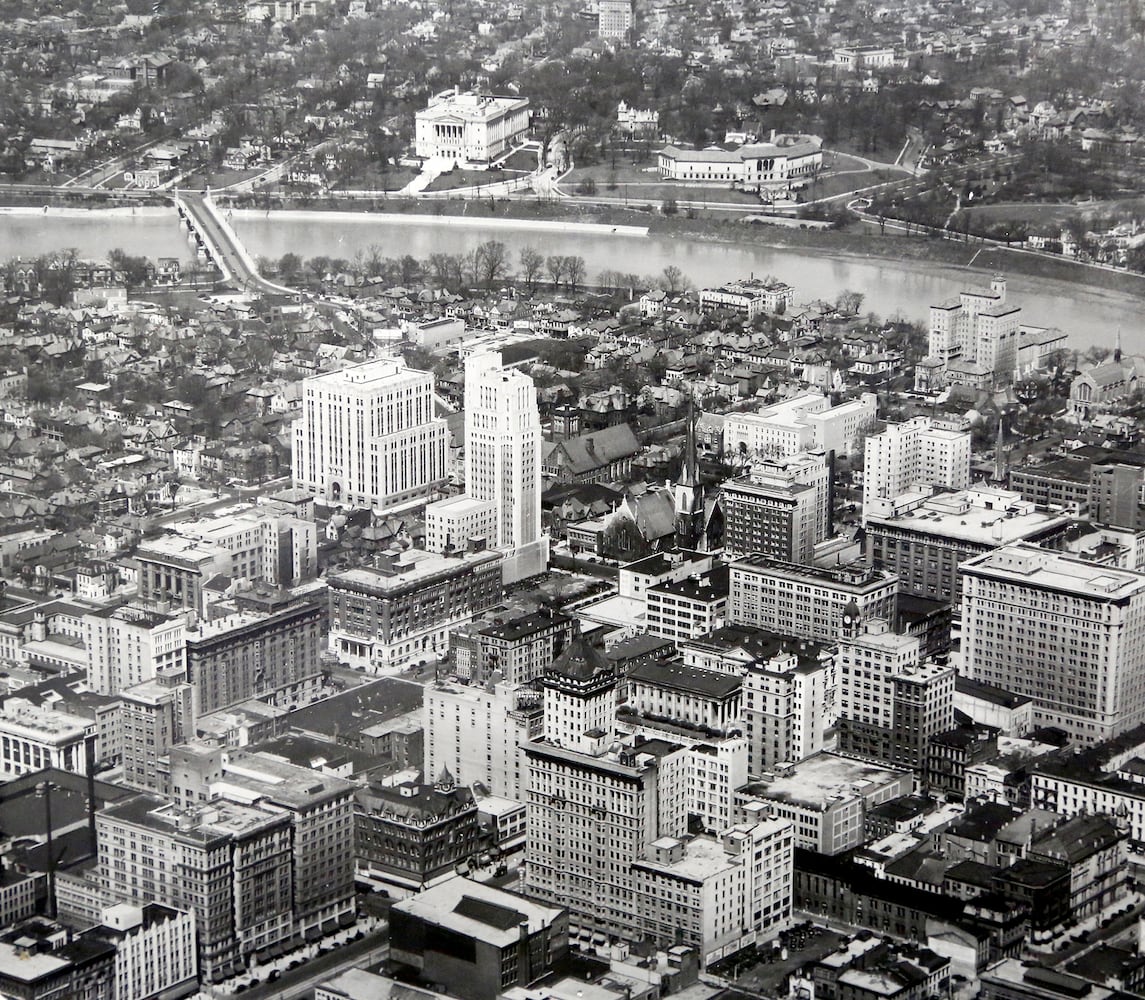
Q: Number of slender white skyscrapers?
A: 1